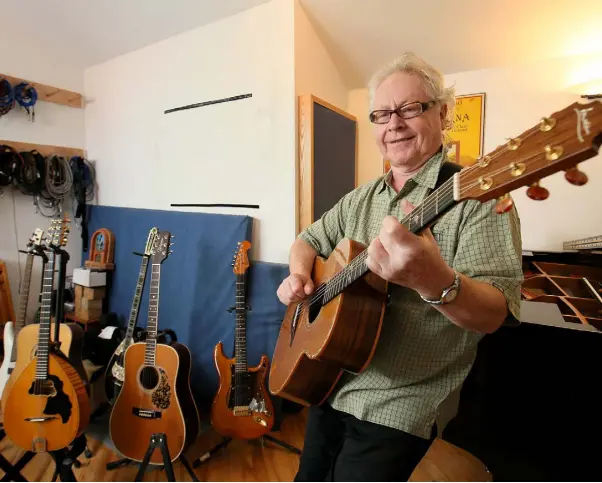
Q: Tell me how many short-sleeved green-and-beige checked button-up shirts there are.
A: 1